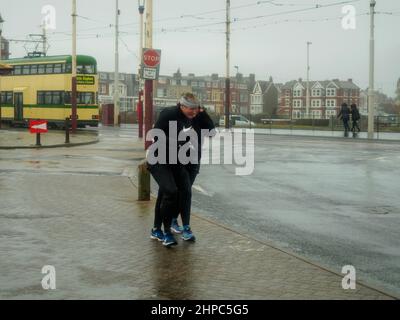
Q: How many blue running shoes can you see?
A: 4